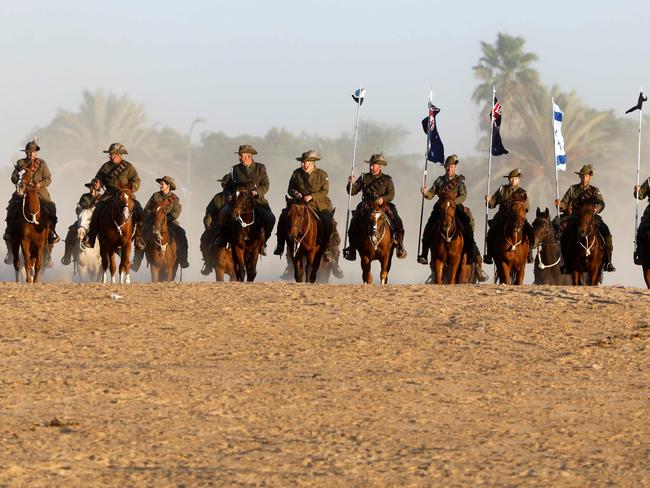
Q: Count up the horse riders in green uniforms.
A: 12